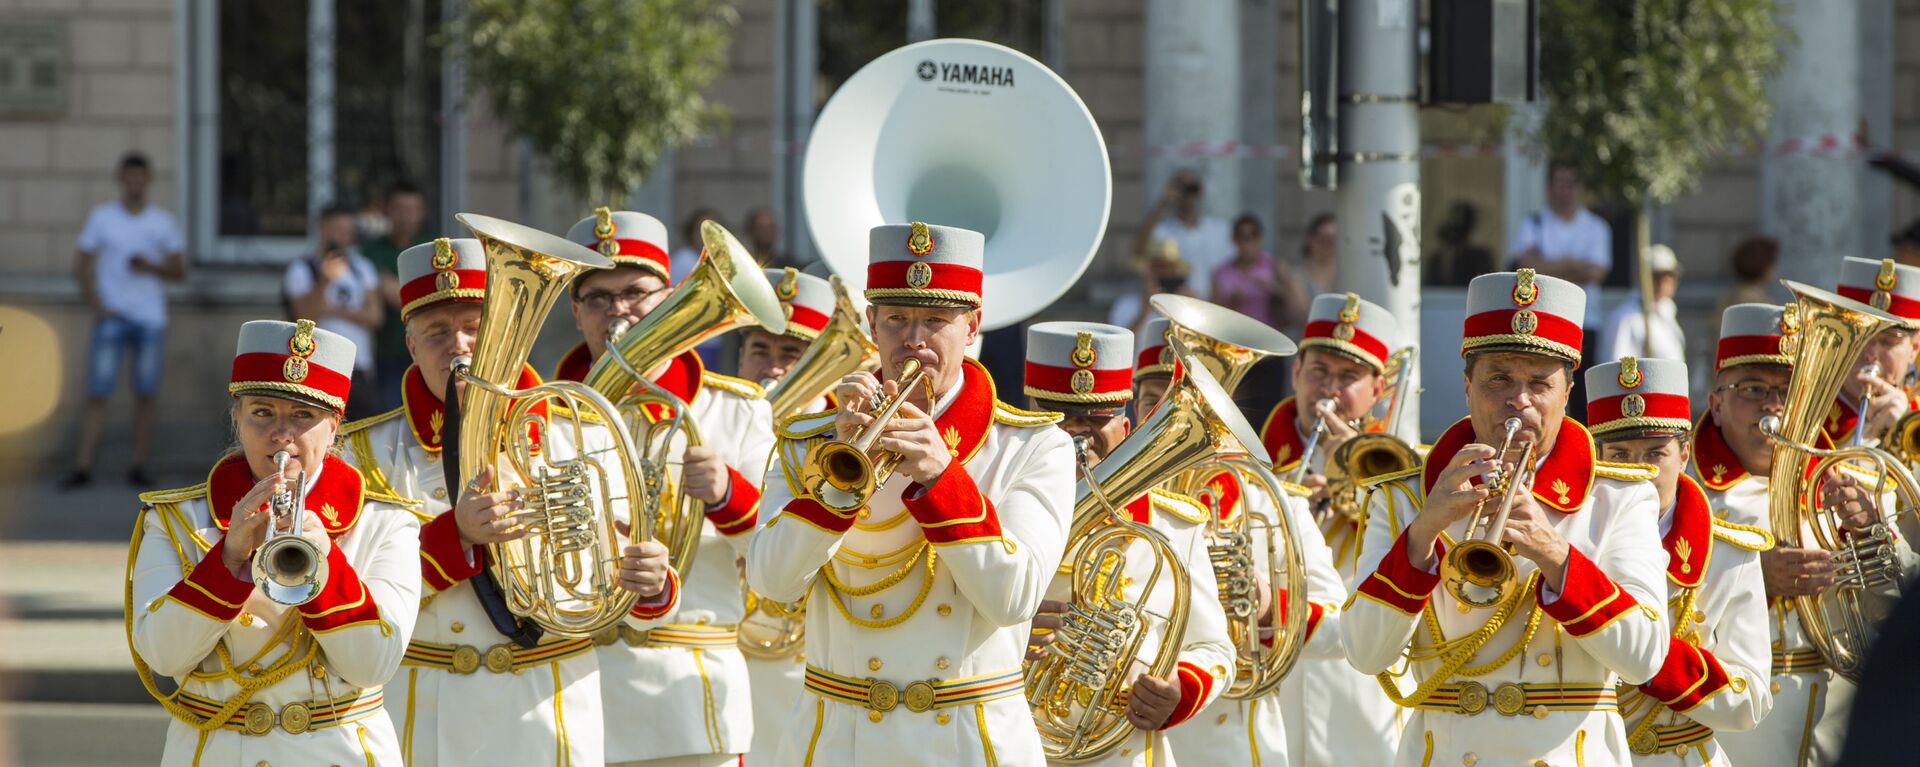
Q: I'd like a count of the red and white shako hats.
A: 12